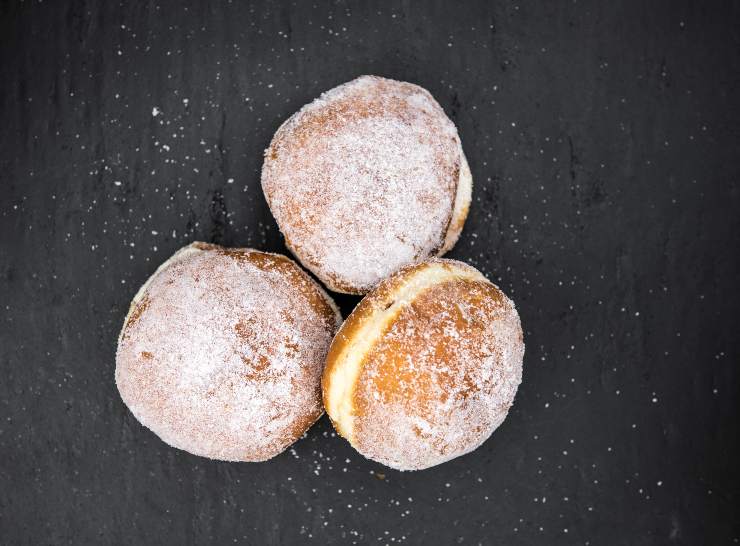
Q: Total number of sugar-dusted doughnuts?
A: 3